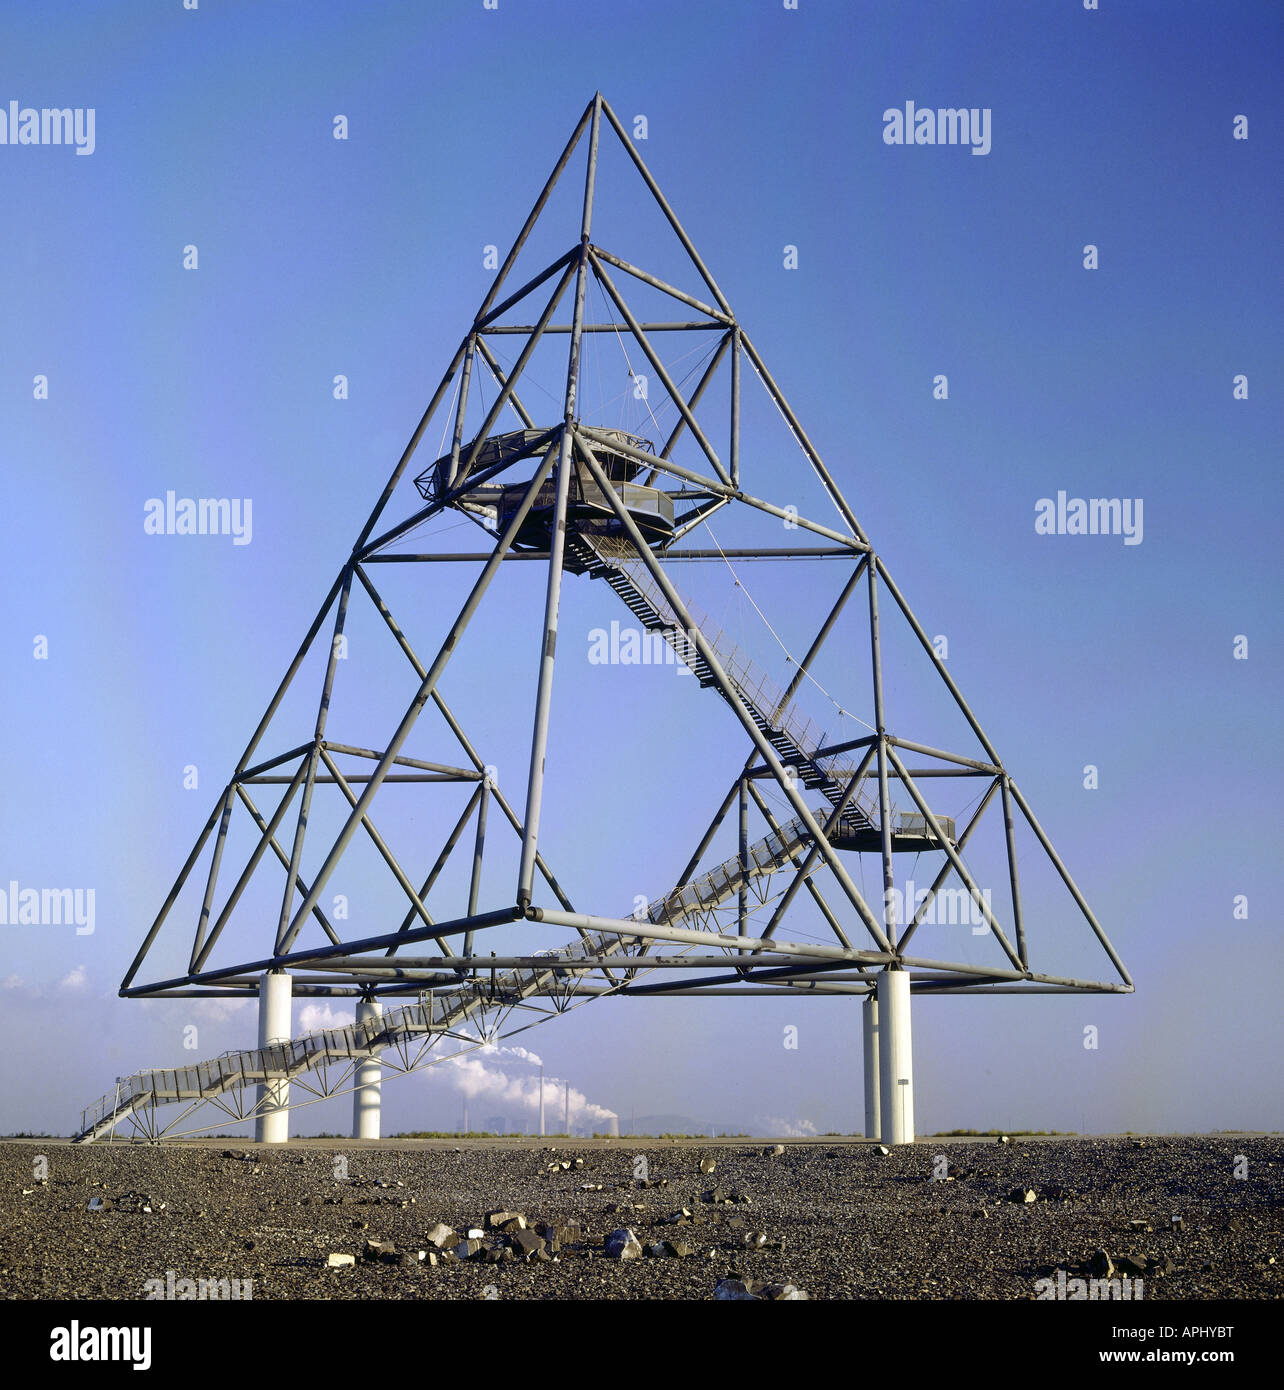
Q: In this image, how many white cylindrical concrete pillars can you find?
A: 4